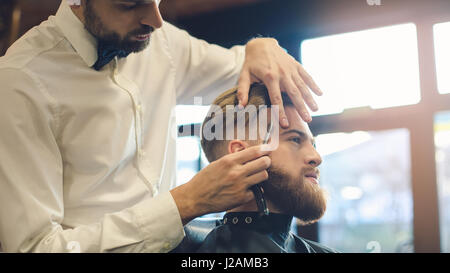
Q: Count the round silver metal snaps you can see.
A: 3